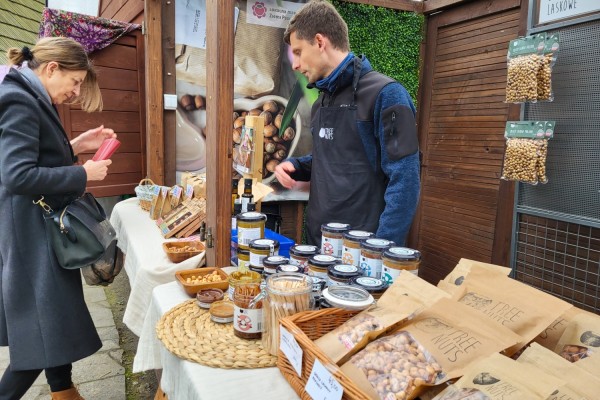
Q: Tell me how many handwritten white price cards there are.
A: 2